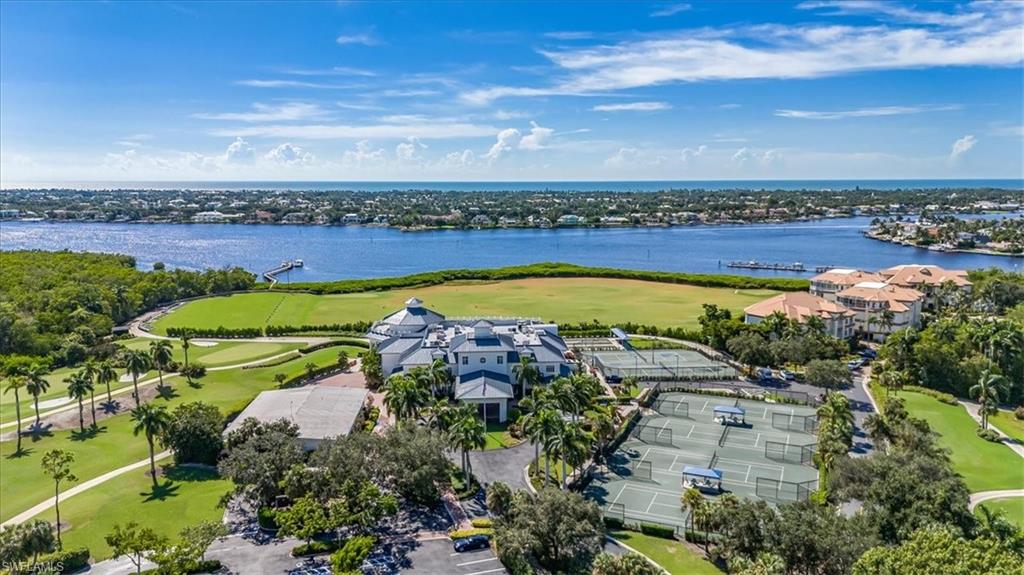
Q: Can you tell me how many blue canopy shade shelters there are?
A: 3